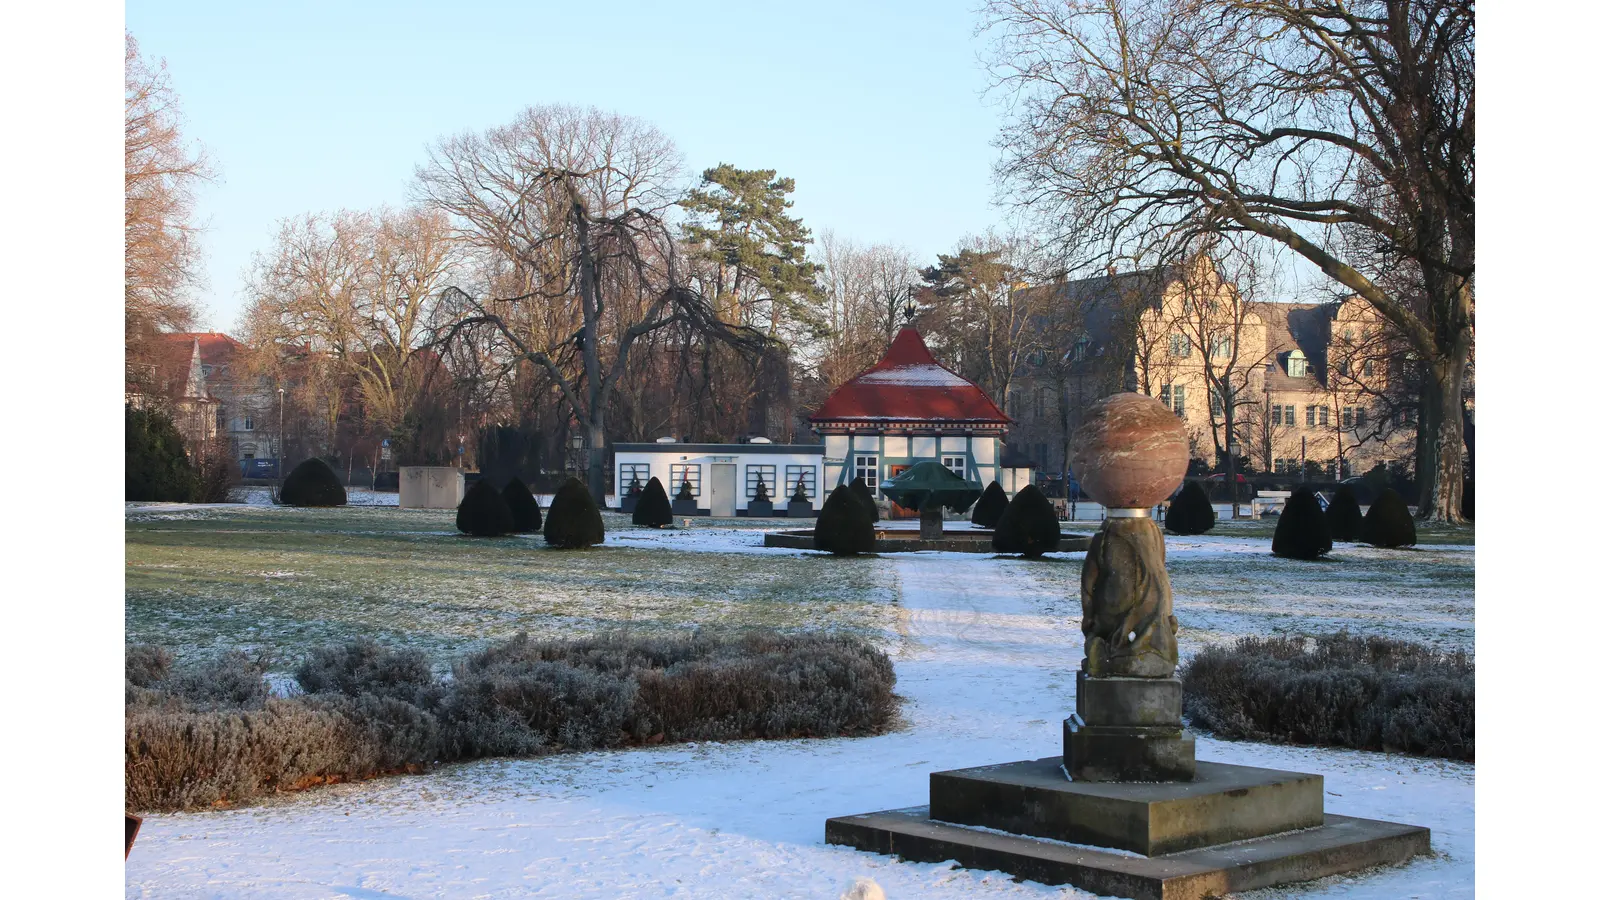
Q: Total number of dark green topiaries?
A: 13